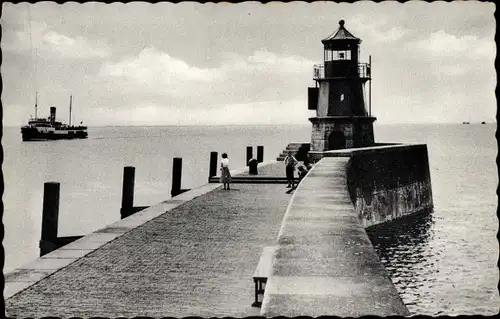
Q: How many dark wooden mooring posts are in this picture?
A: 6